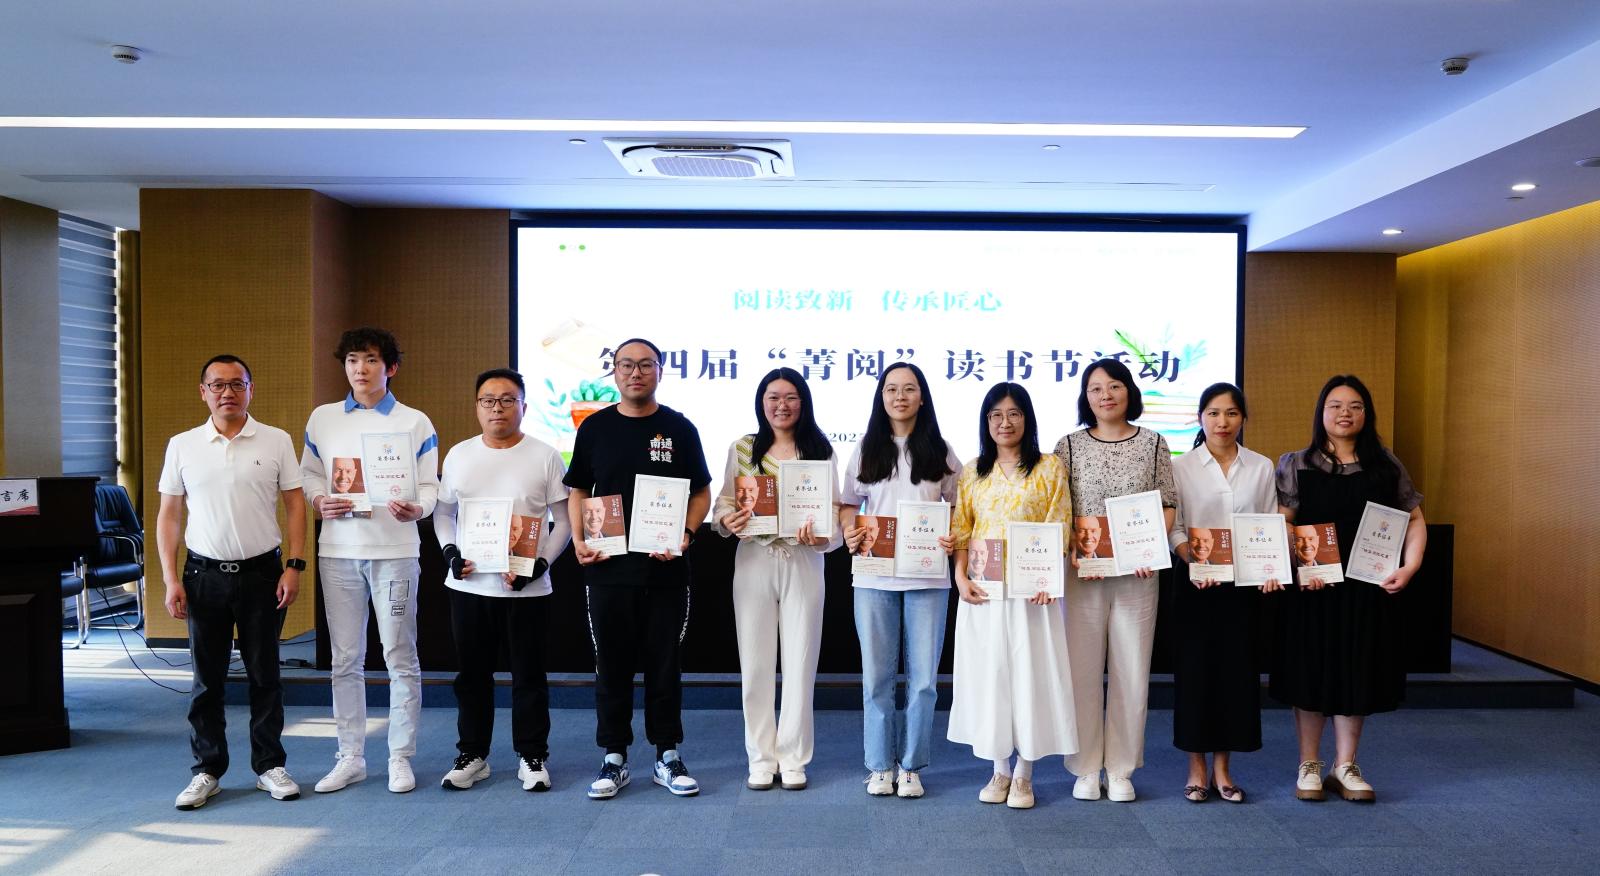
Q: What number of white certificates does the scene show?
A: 9